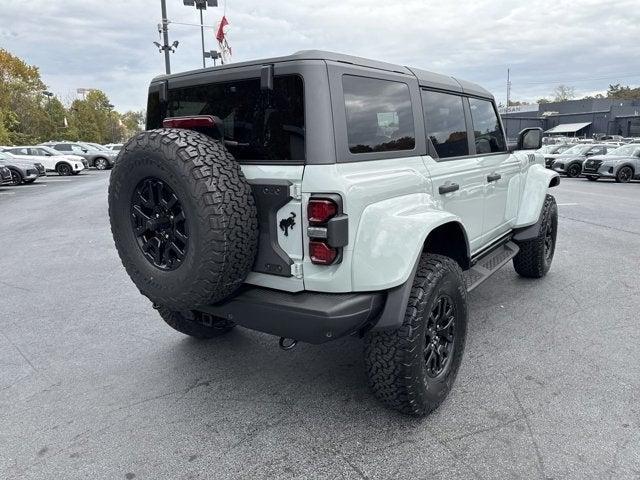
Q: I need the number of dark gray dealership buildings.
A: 1